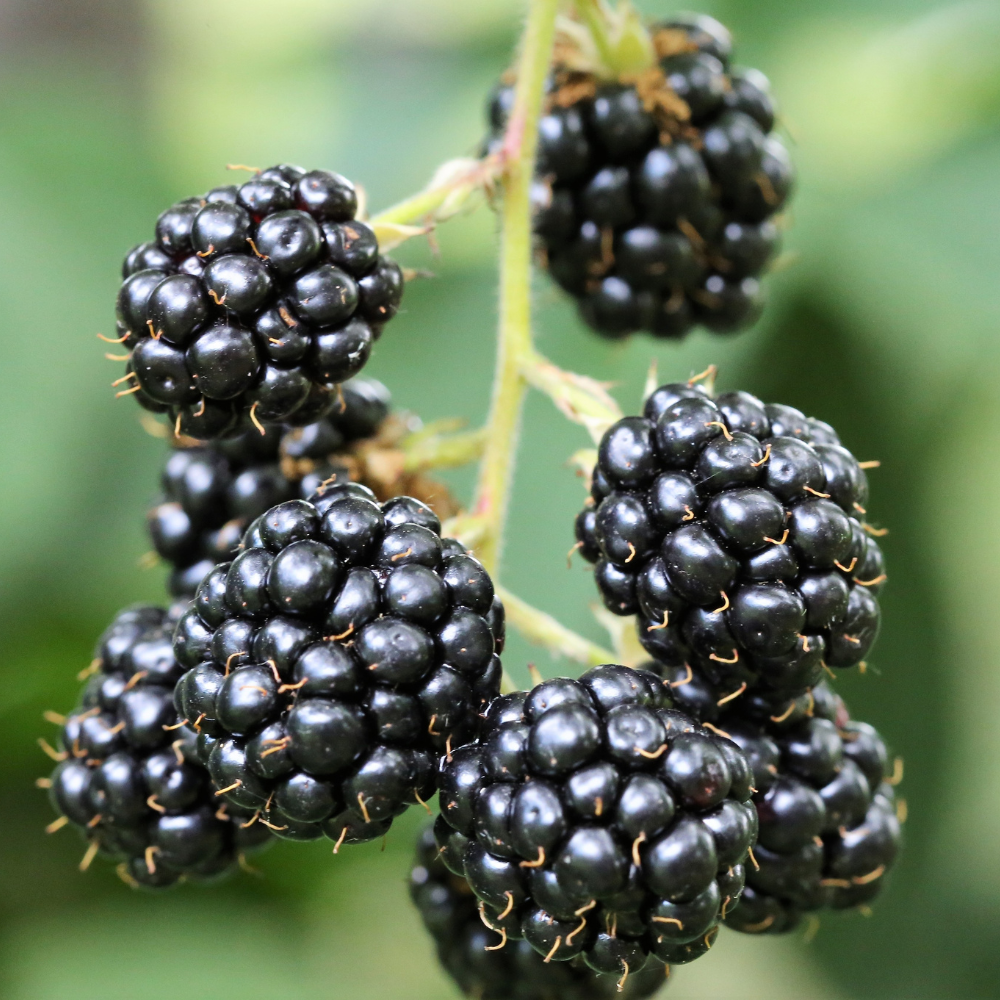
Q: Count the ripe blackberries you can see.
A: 9